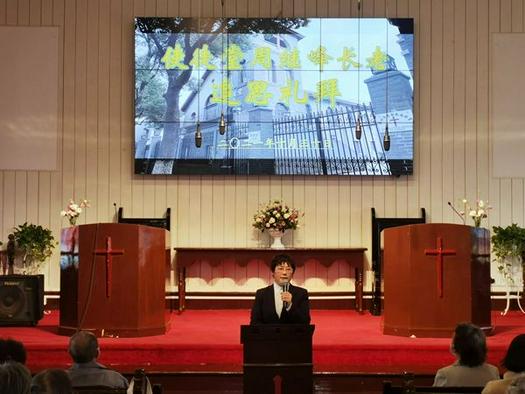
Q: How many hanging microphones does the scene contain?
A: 4